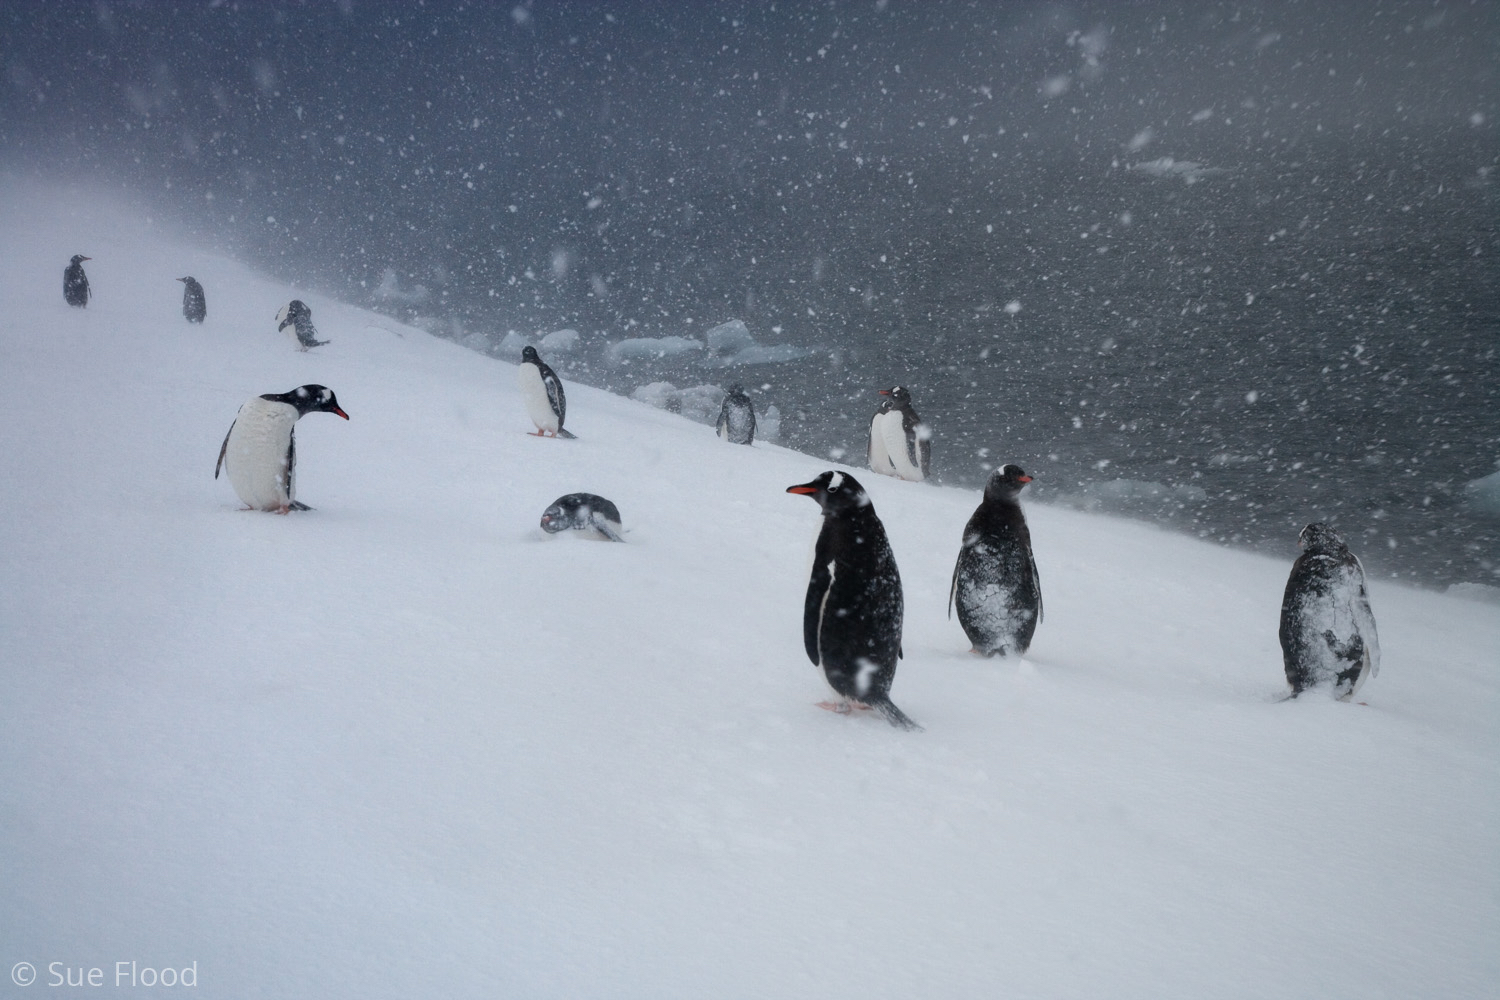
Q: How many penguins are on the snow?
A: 12